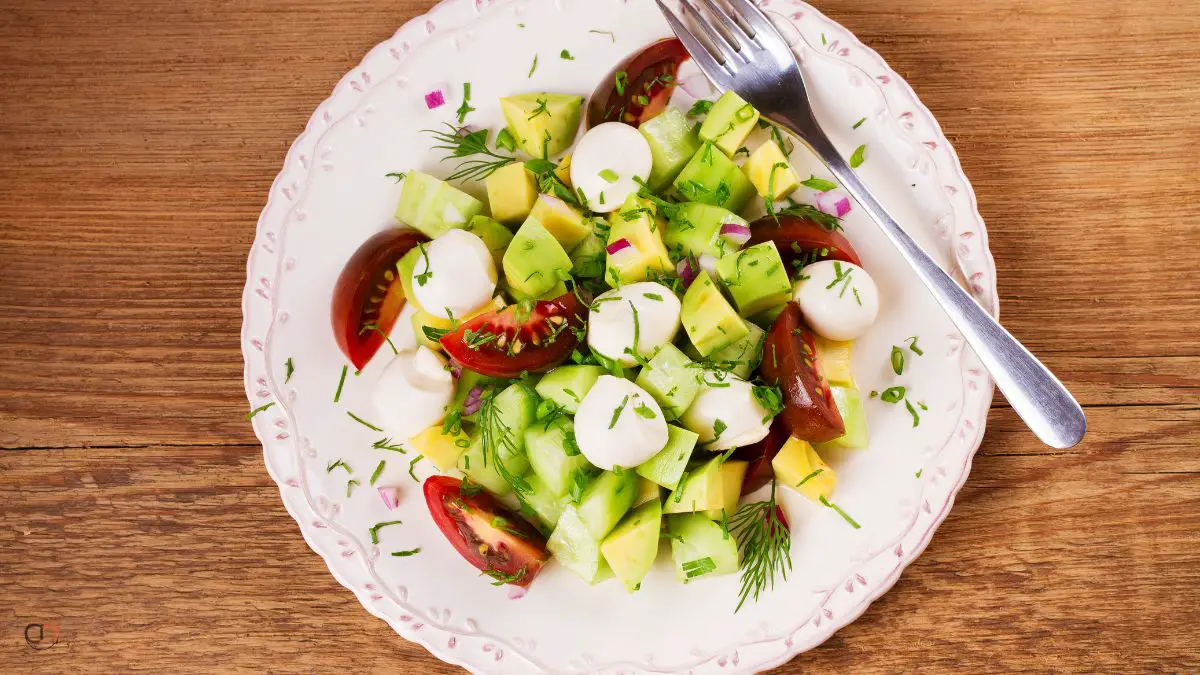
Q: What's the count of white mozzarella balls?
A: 7